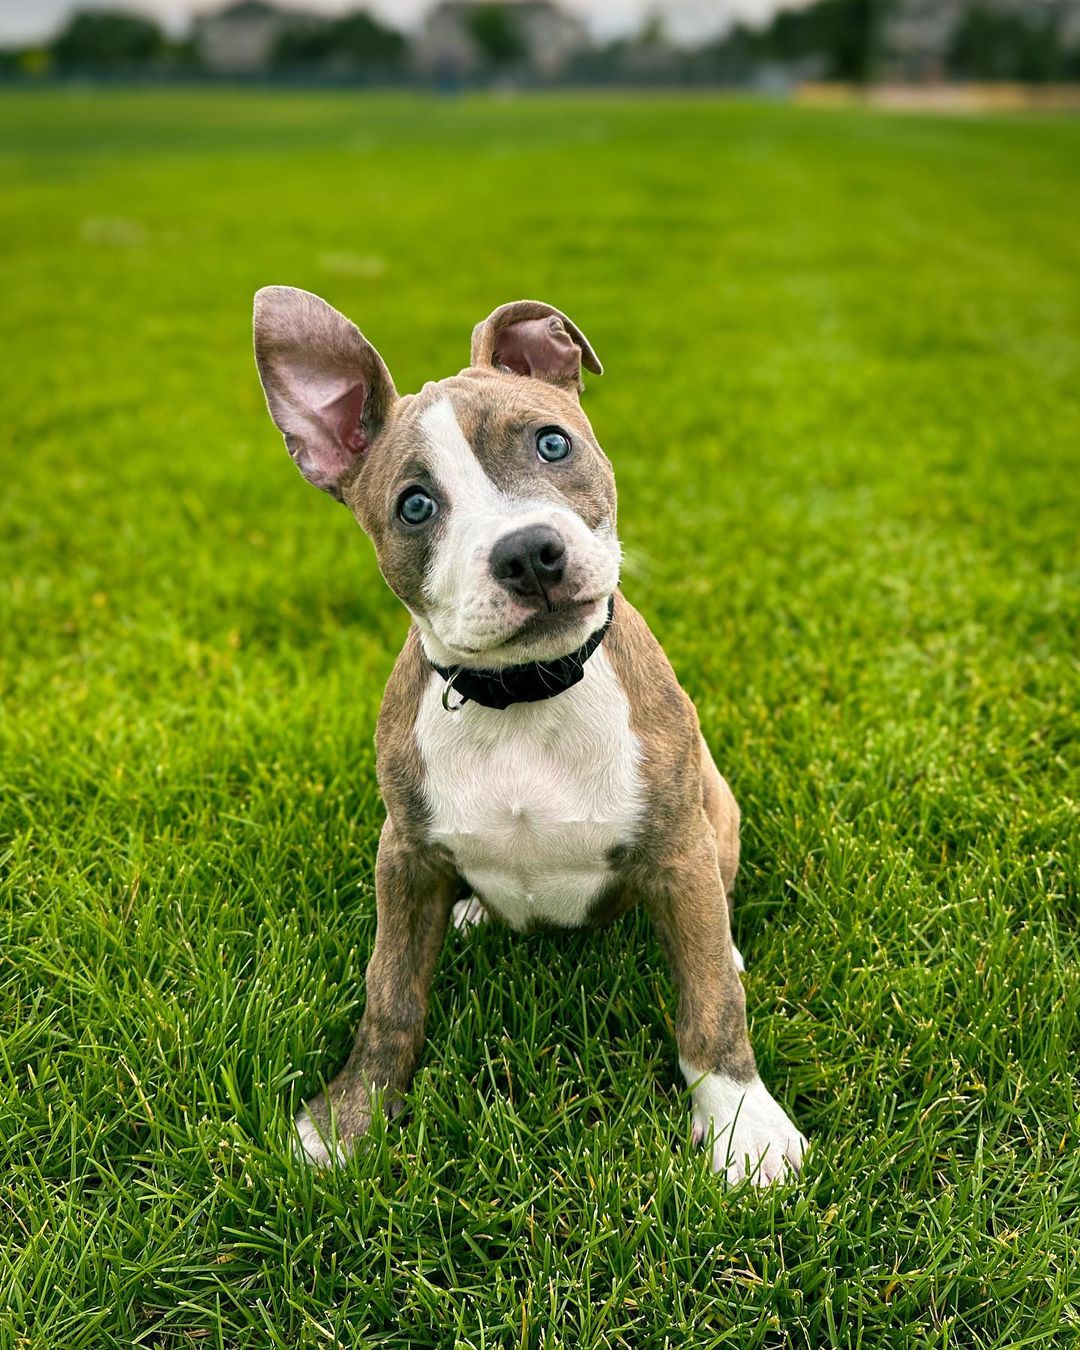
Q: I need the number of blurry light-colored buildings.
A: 3